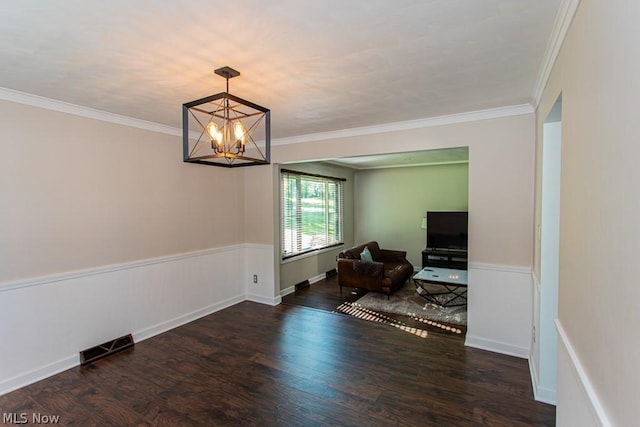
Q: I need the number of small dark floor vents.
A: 3